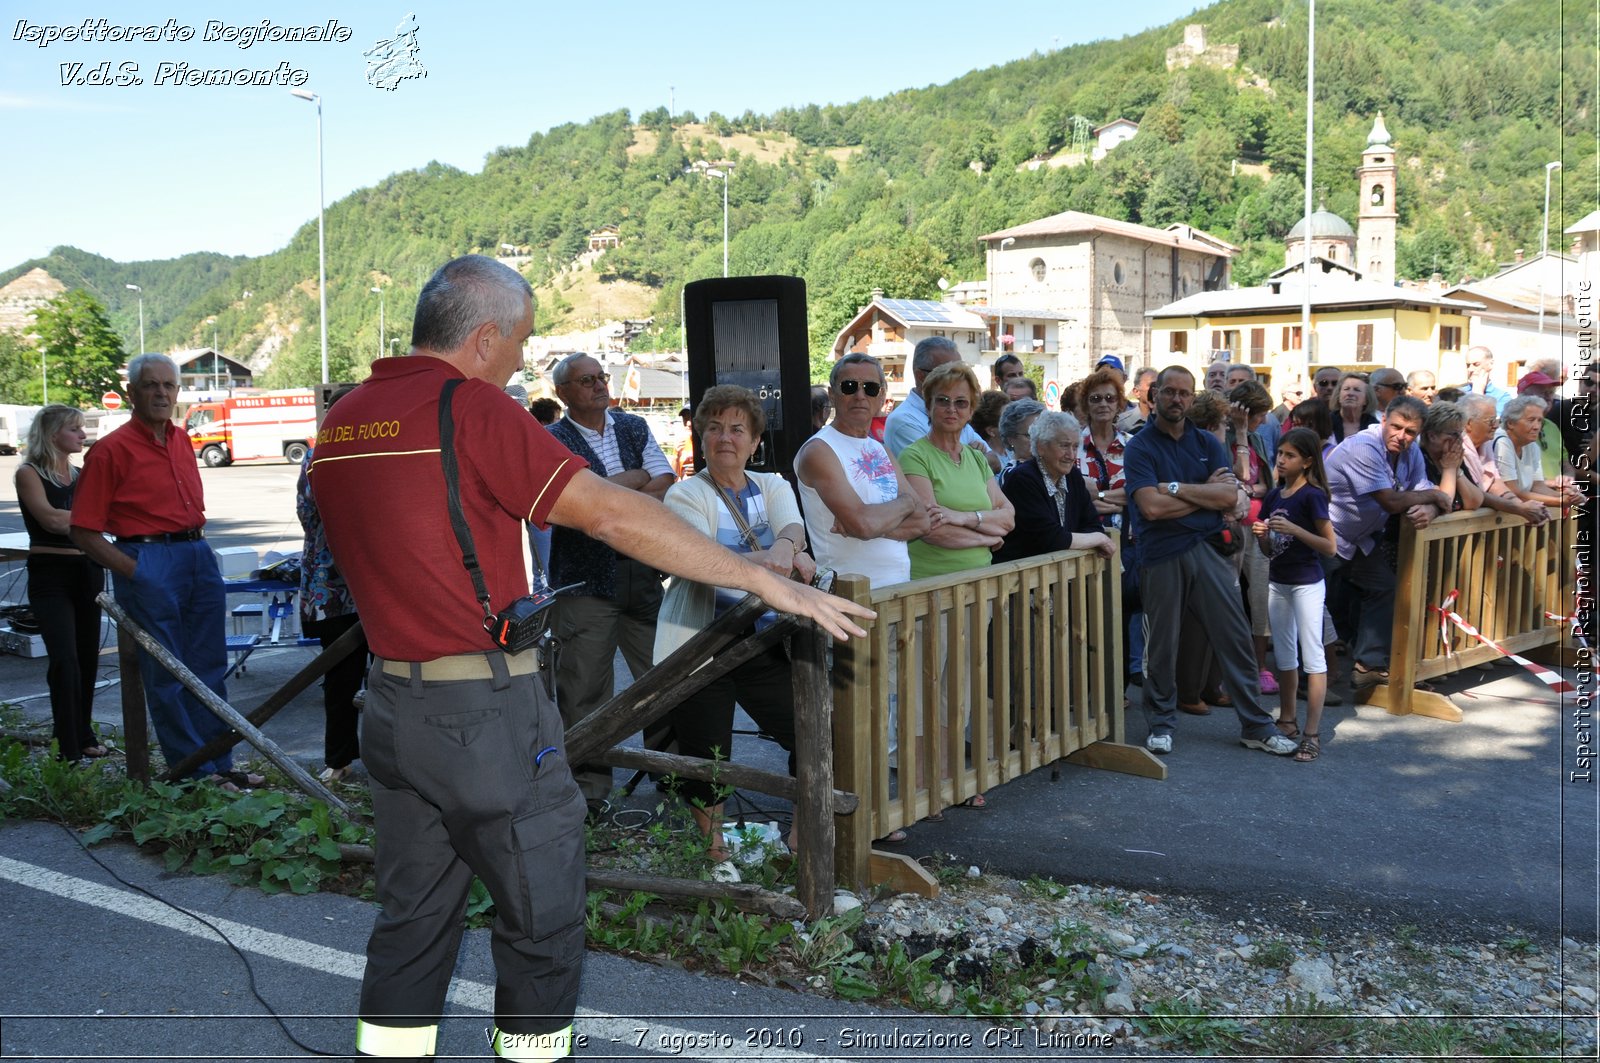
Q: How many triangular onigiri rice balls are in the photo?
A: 0